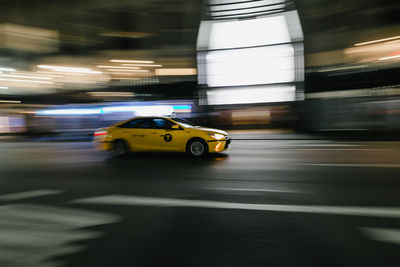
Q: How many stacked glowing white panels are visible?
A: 3